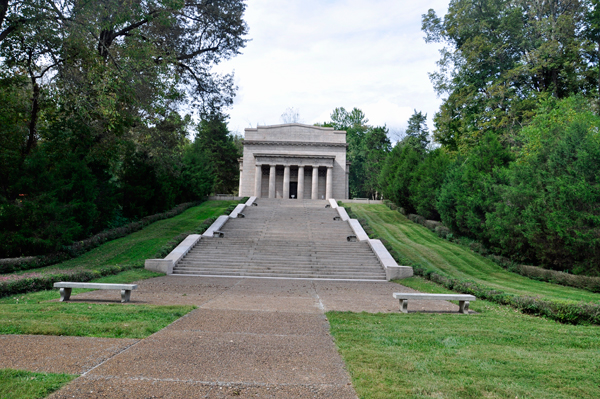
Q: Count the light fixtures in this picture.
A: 6